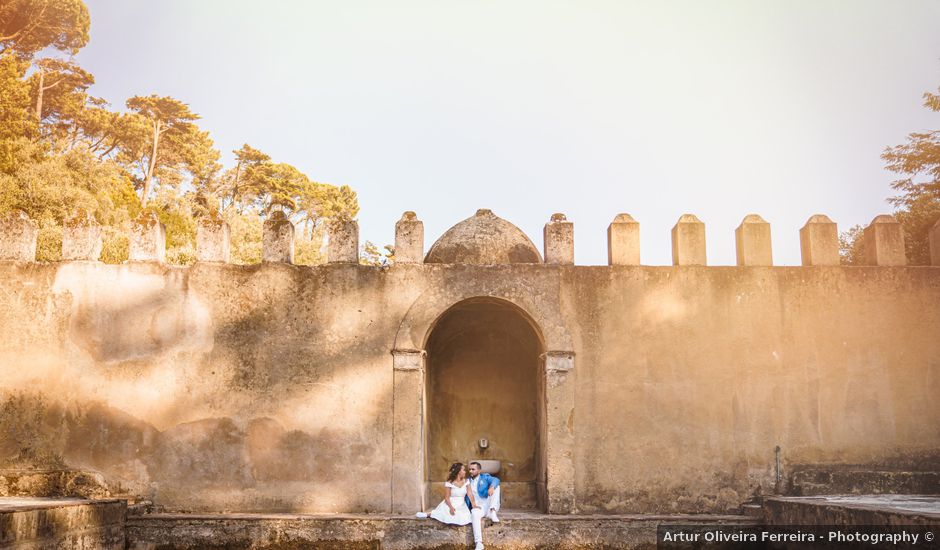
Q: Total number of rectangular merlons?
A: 14